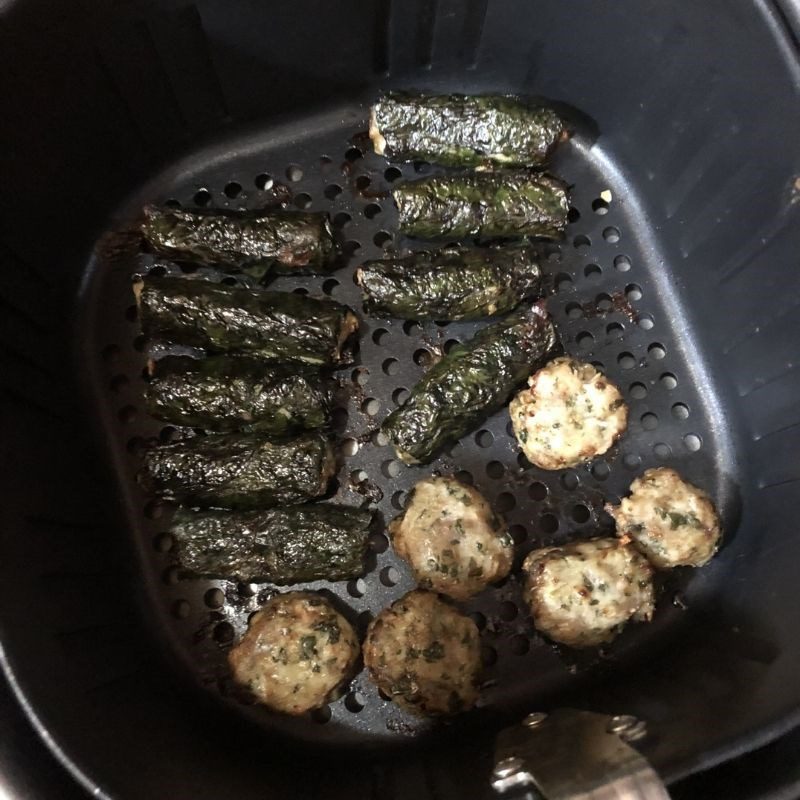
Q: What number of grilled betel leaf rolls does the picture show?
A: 9